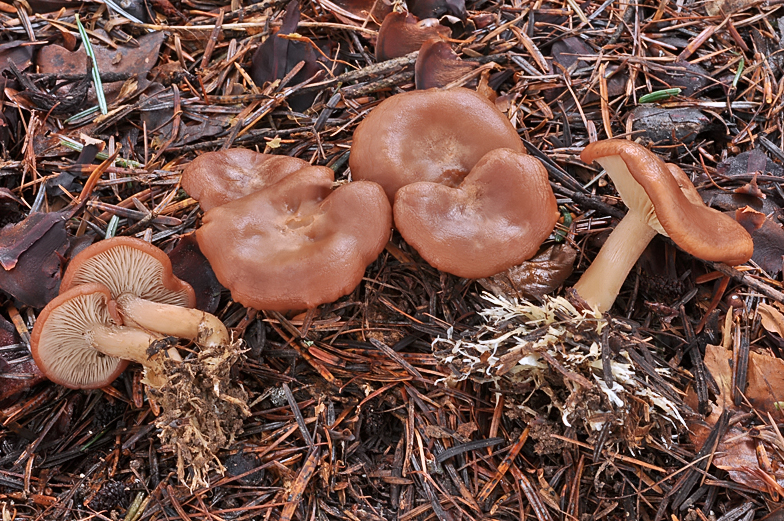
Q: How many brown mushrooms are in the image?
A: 7